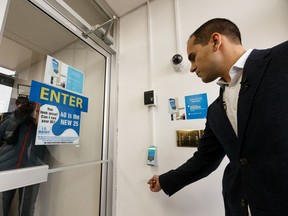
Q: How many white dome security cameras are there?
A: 1